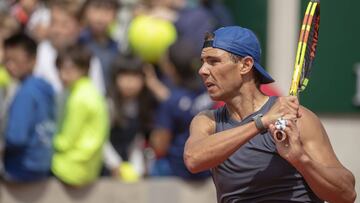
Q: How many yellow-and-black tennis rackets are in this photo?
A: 1